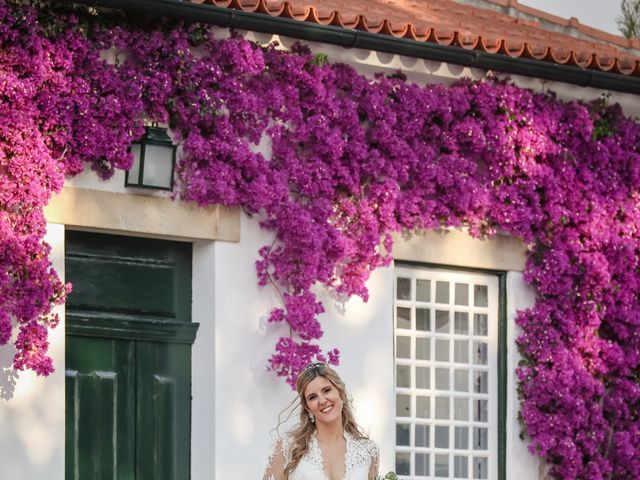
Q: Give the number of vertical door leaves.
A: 2